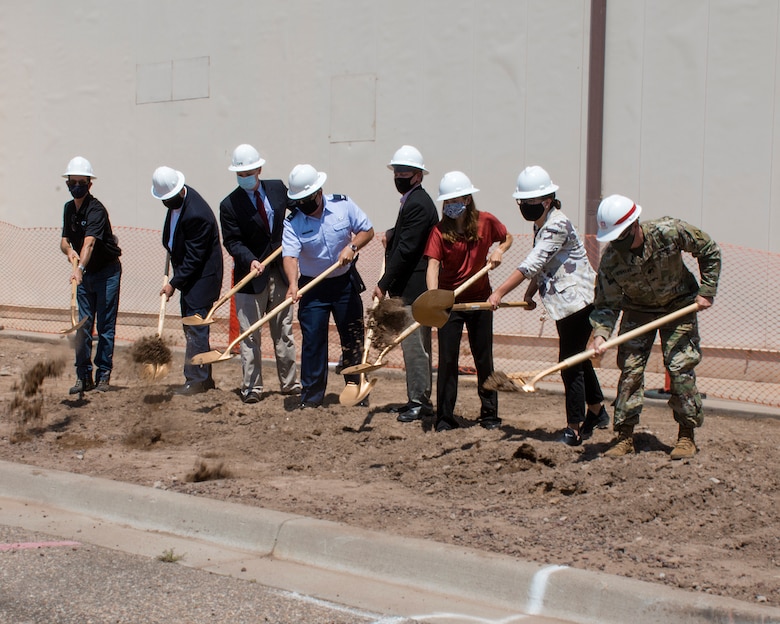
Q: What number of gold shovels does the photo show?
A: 8